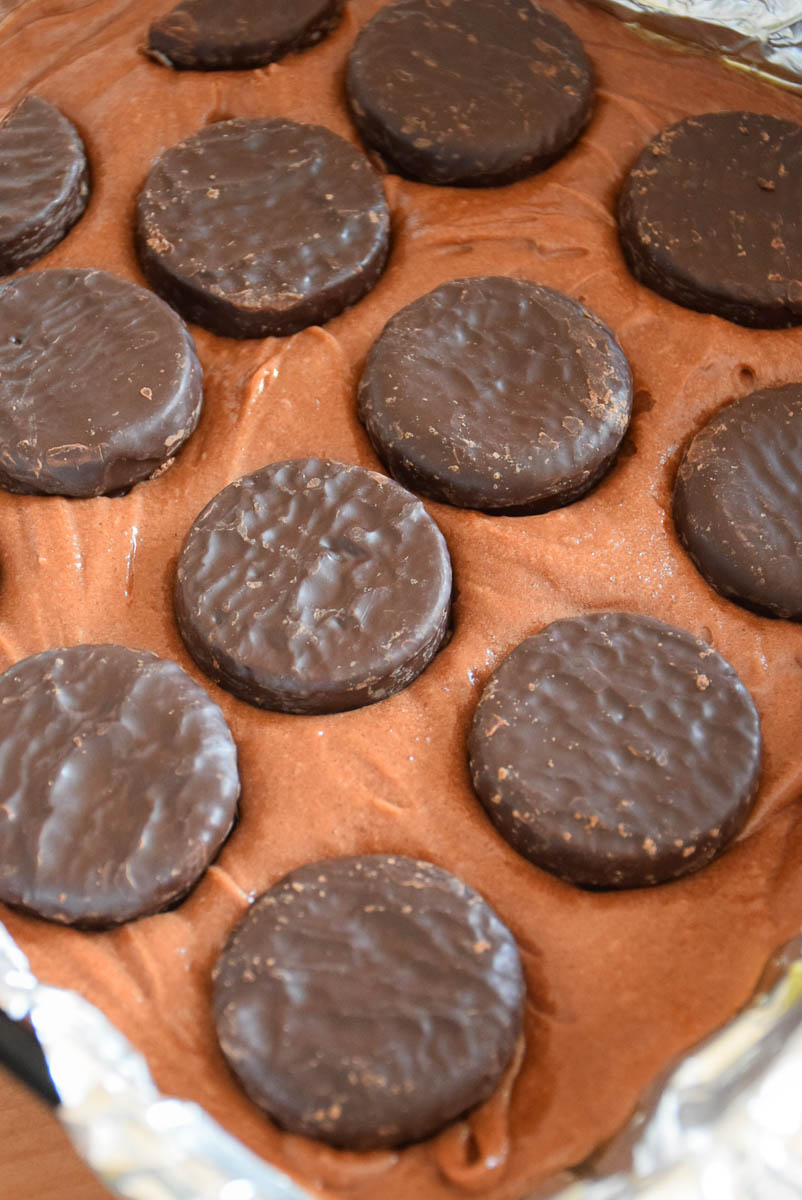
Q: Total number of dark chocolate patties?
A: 12